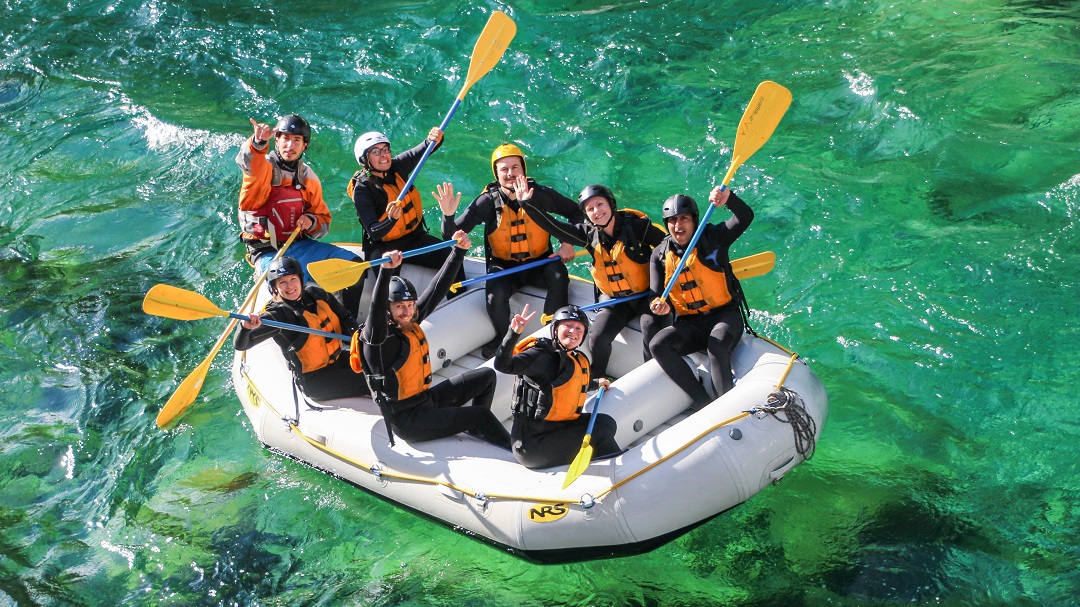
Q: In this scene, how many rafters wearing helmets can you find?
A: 8